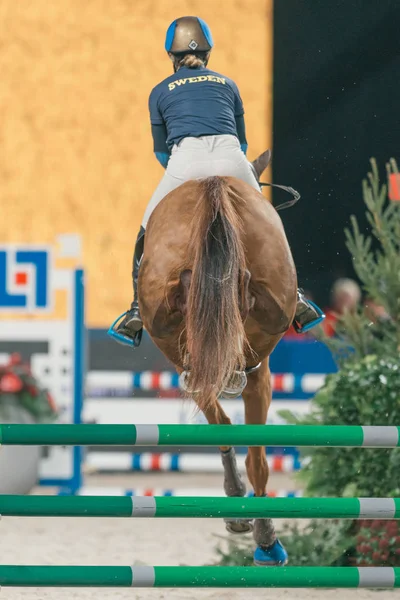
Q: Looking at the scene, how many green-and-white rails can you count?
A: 3